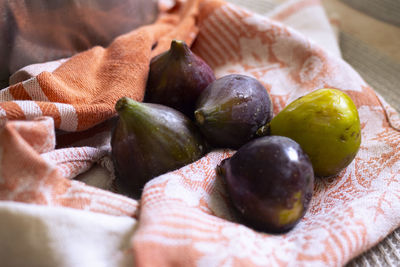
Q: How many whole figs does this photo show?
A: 5